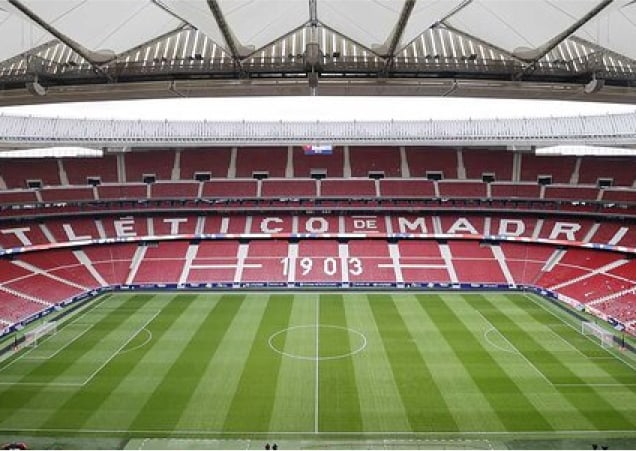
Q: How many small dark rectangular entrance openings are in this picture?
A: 11